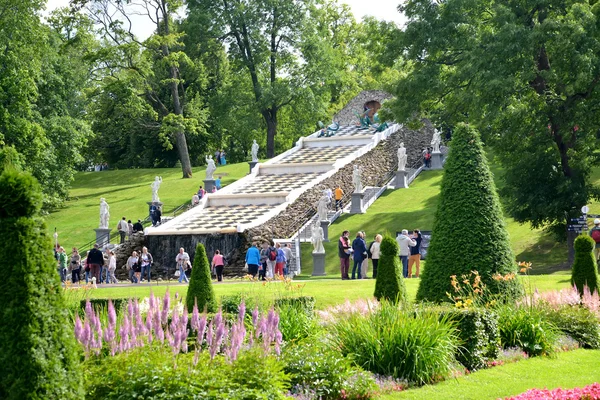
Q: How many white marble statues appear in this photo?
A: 9